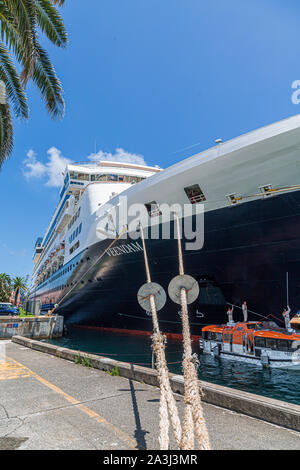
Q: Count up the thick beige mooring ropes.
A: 2